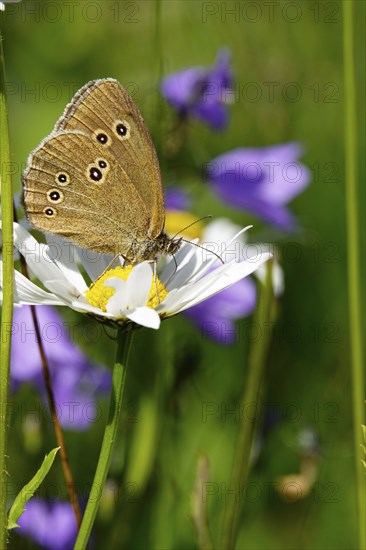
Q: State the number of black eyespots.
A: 7